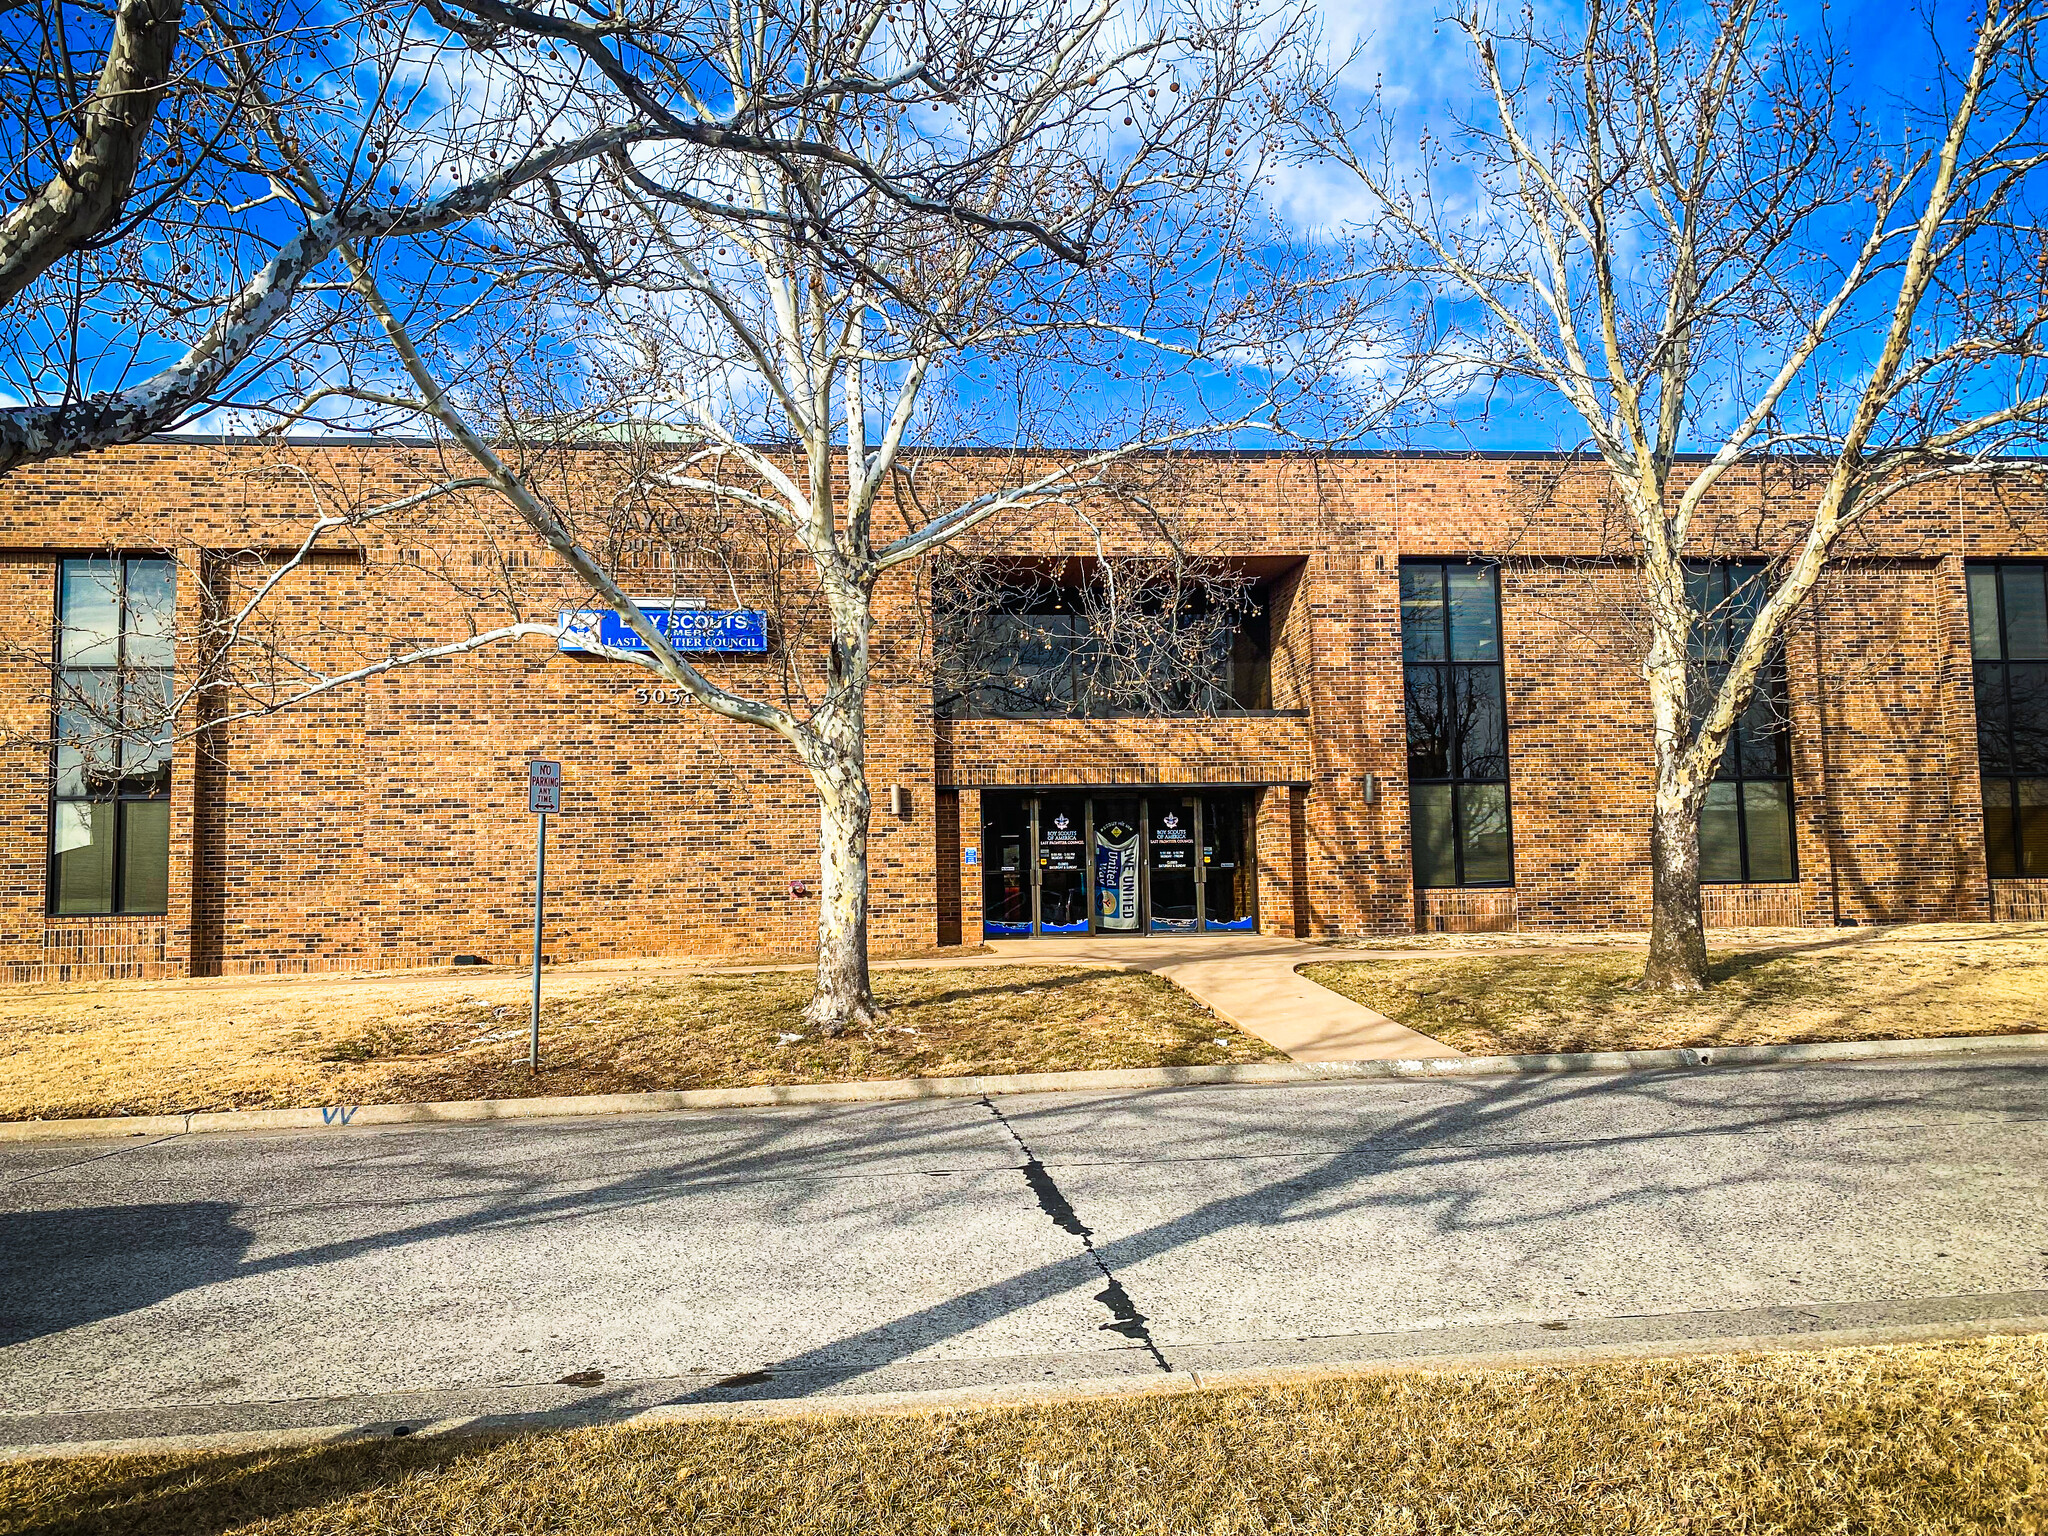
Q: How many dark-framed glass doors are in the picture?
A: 4